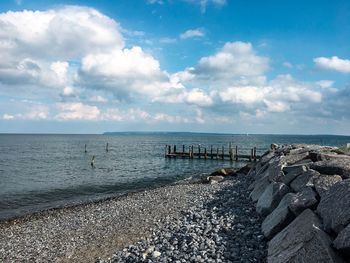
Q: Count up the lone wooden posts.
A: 3